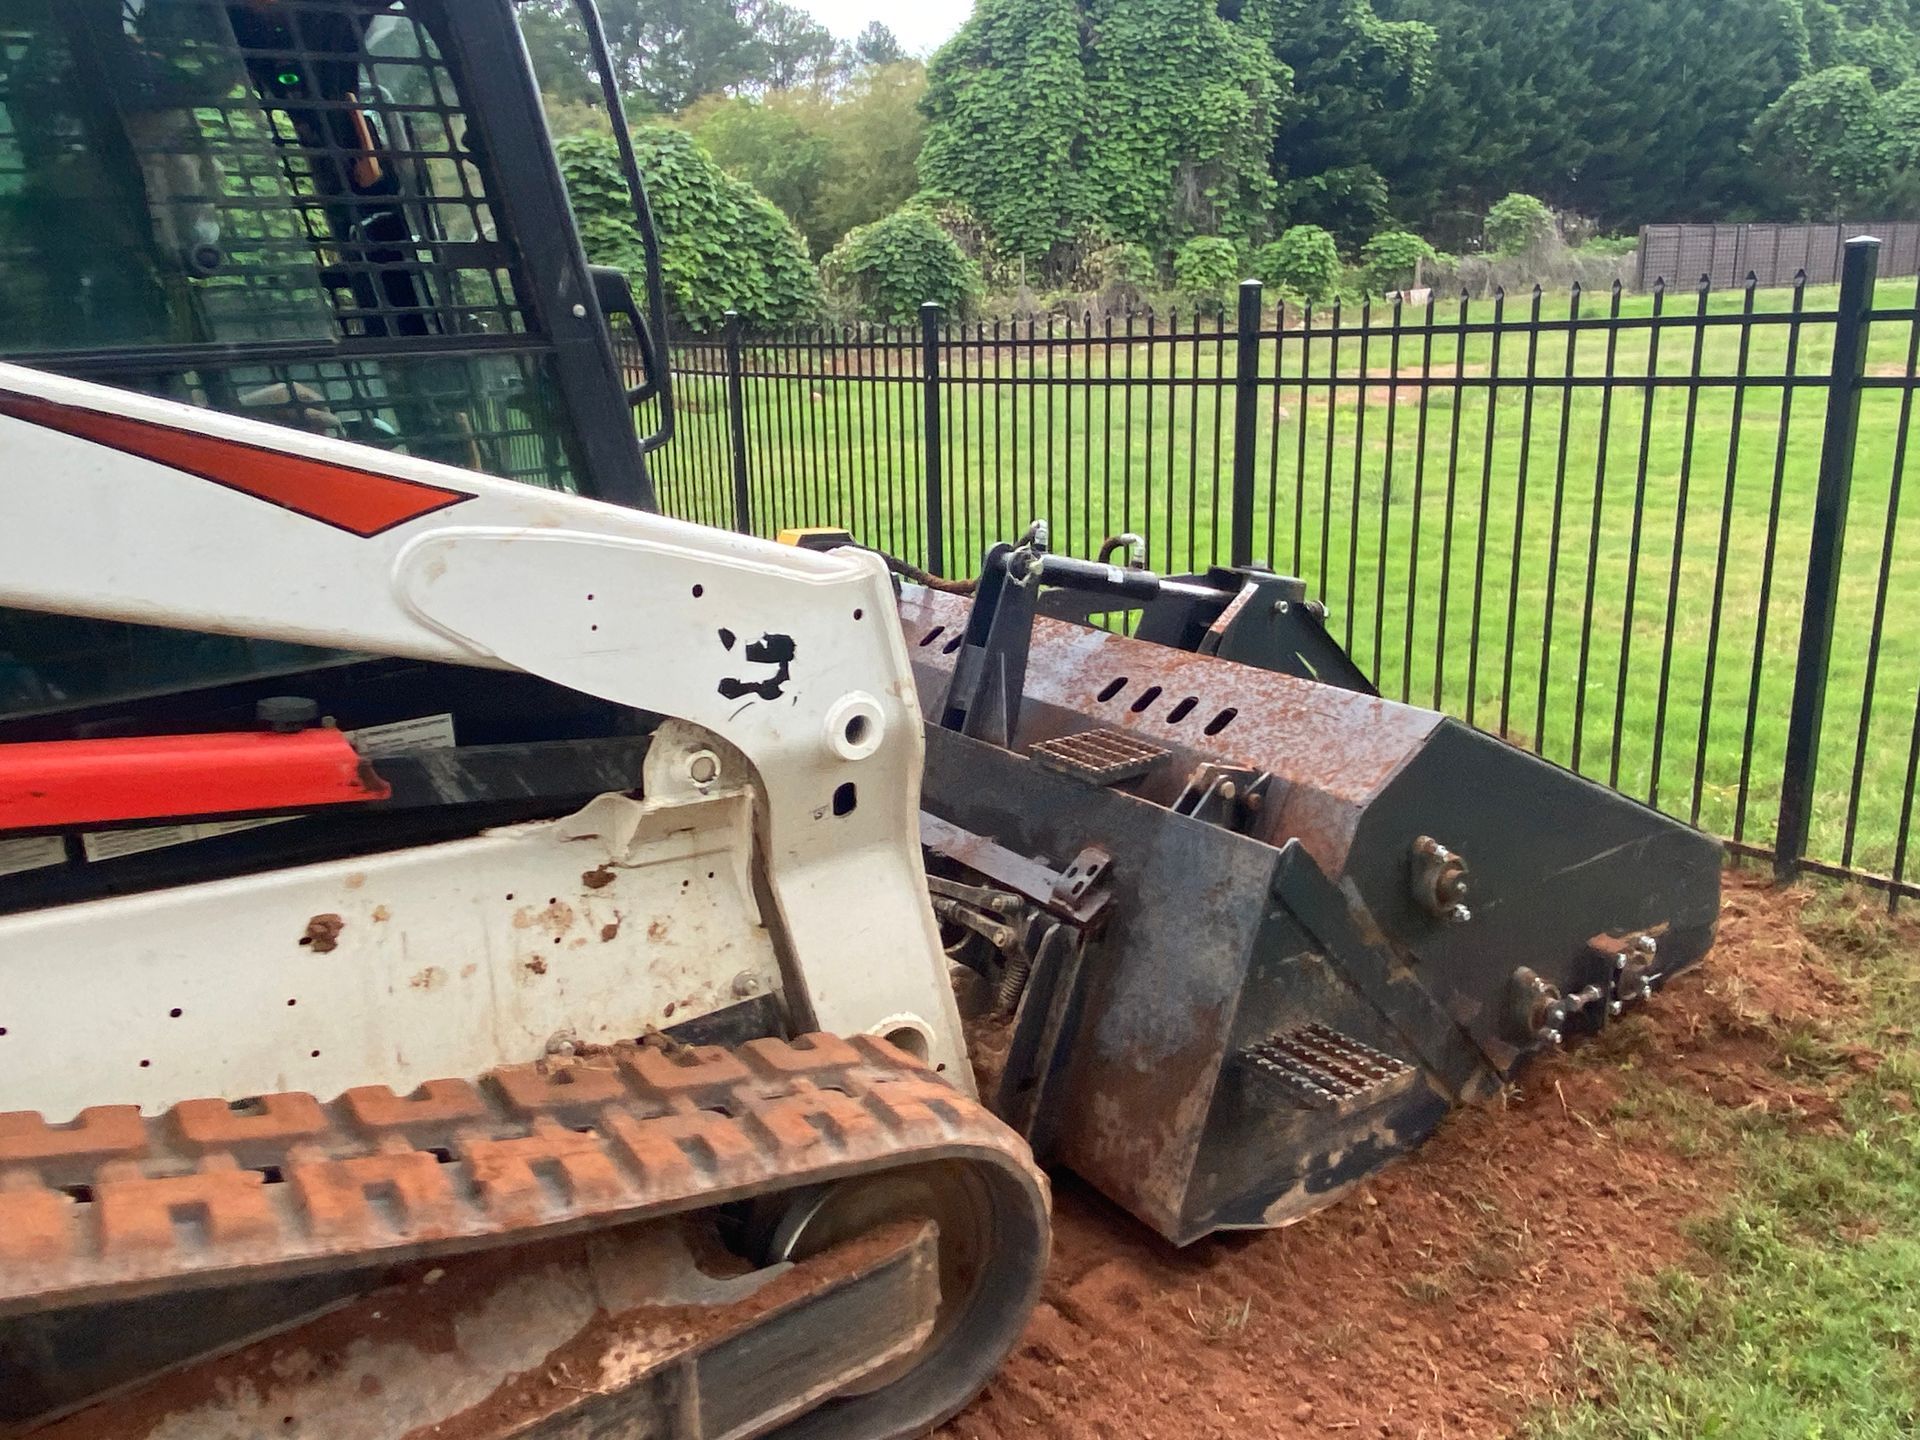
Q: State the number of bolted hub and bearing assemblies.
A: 3